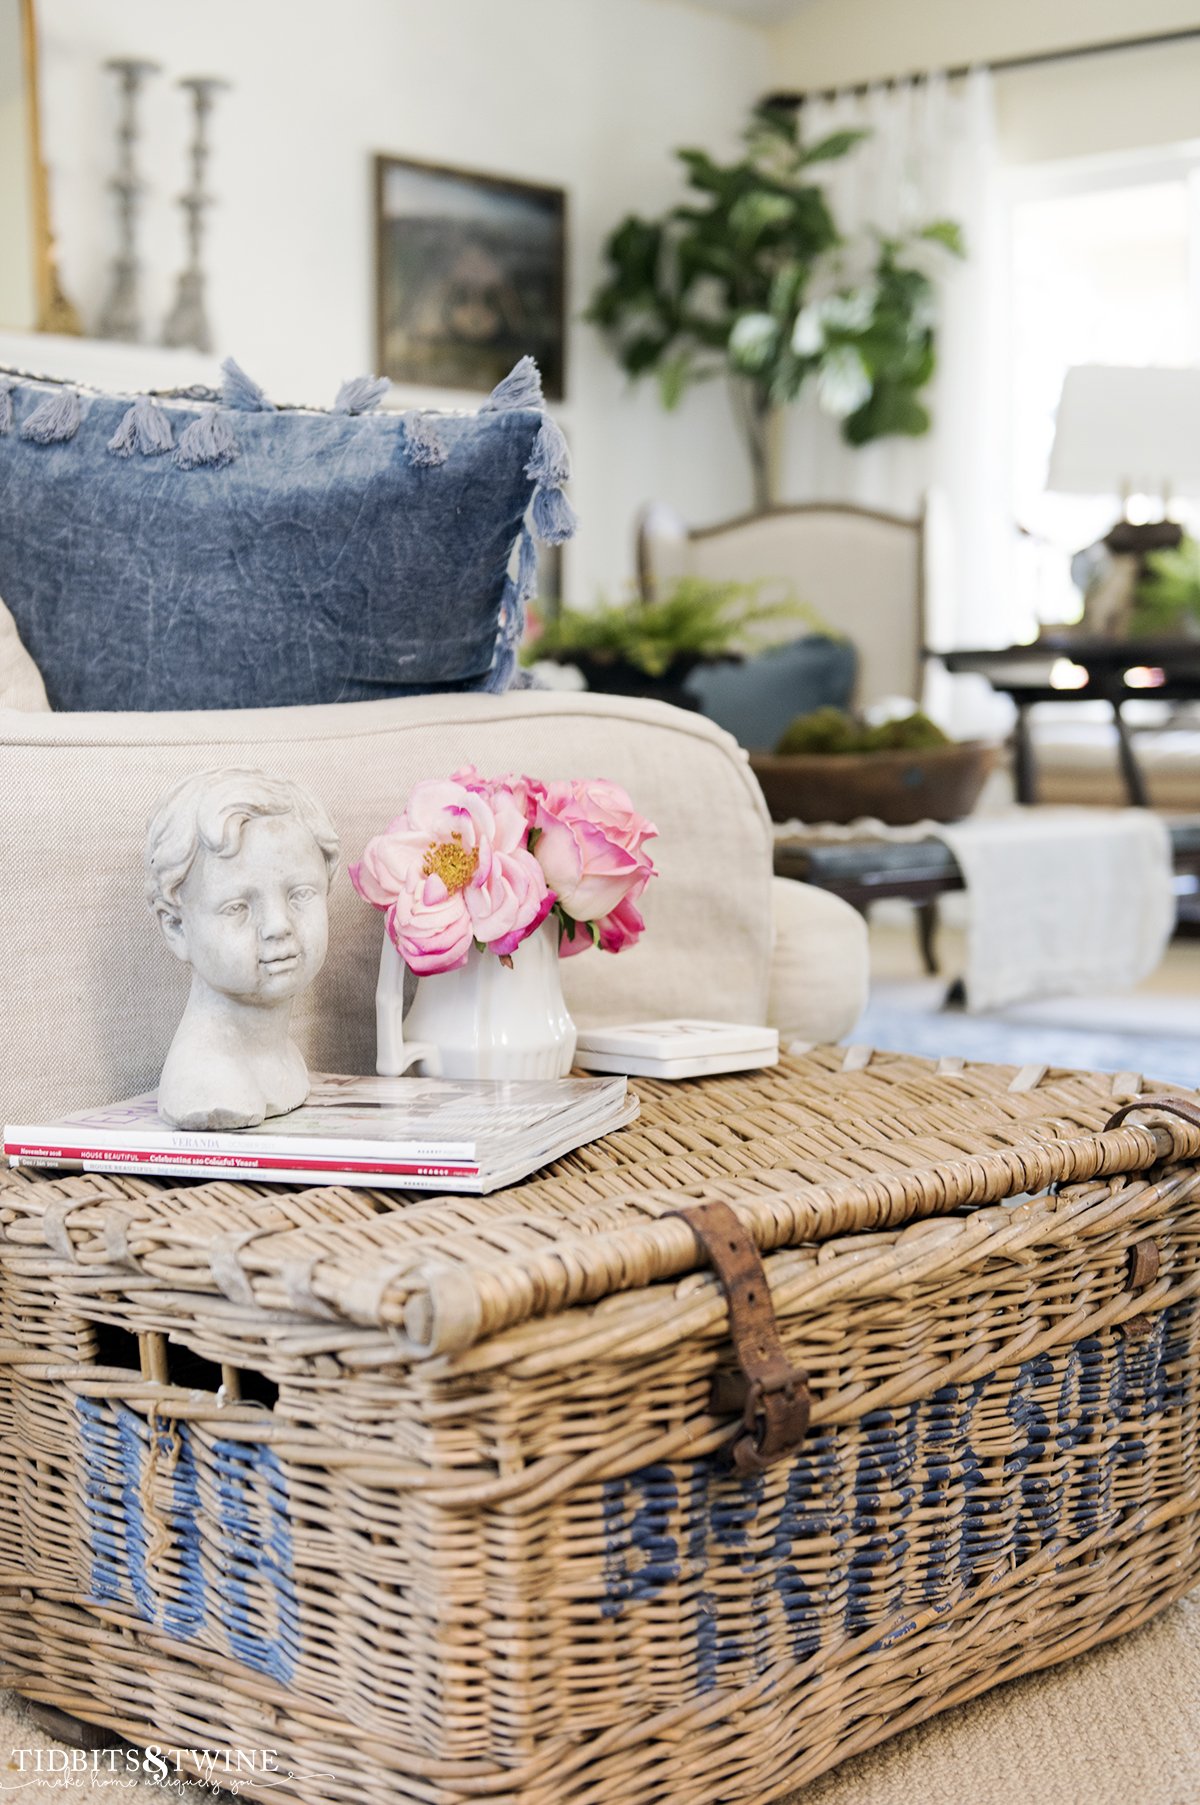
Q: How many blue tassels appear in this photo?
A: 13